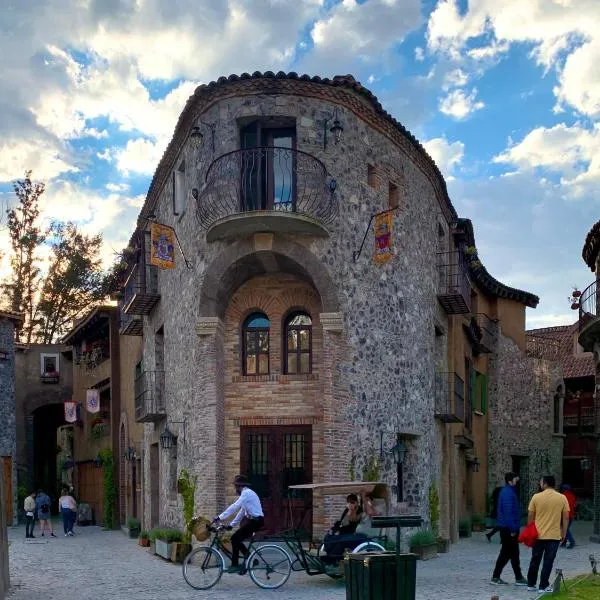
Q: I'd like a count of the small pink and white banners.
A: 2